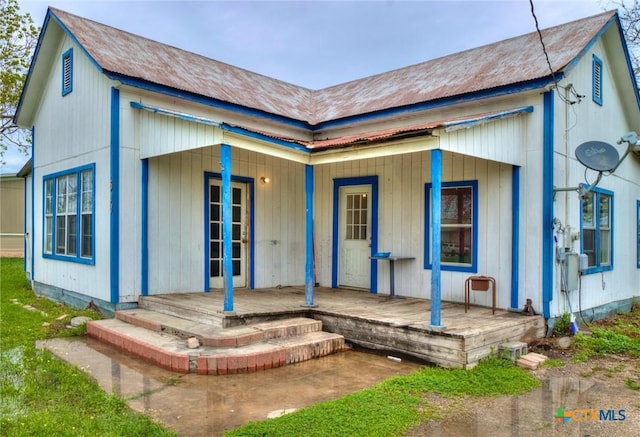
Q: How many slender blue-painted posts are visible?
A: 3